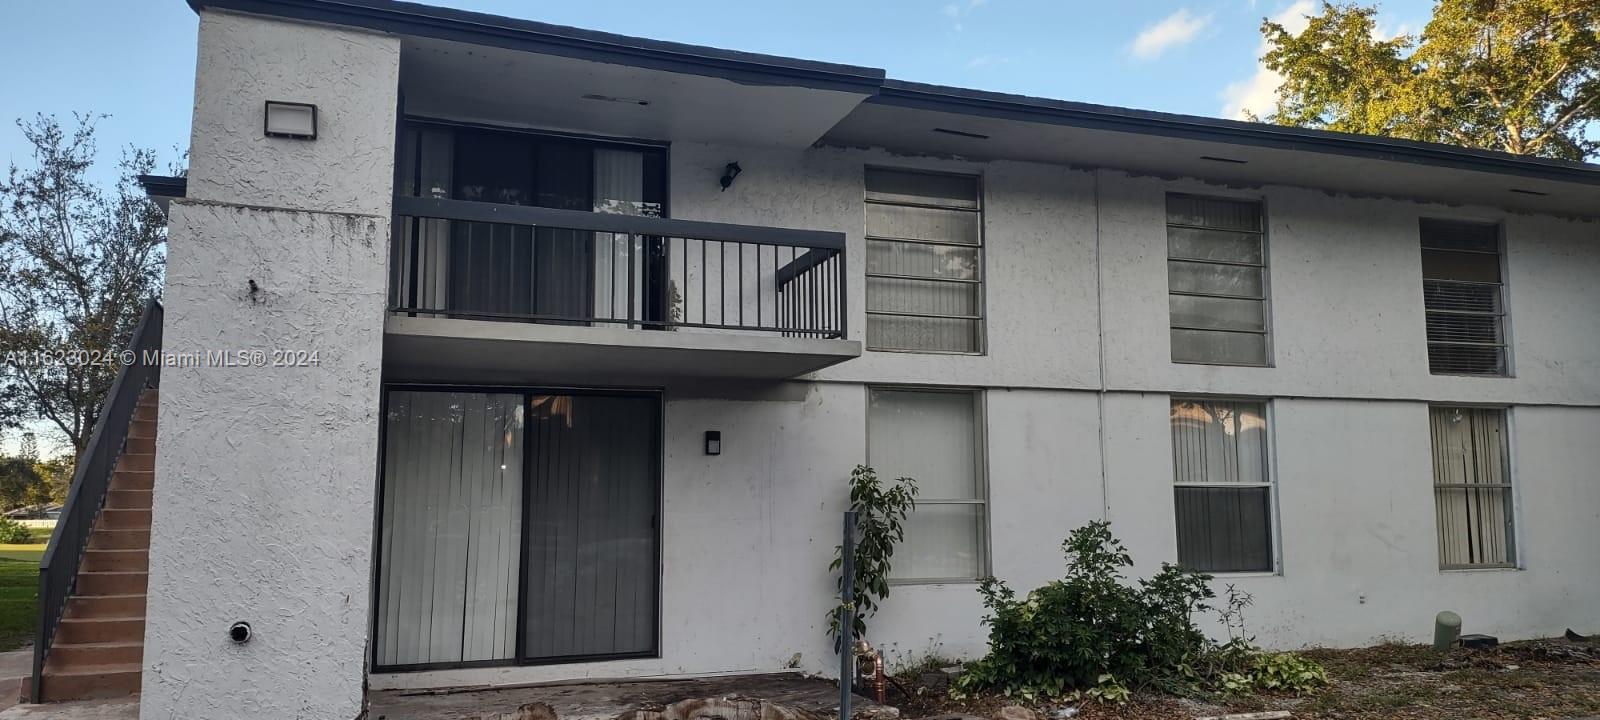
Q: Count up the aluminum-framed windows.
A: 6